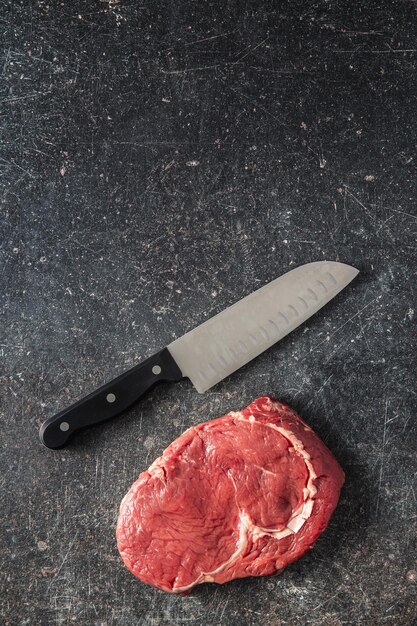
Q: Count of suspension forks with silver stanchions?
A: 0